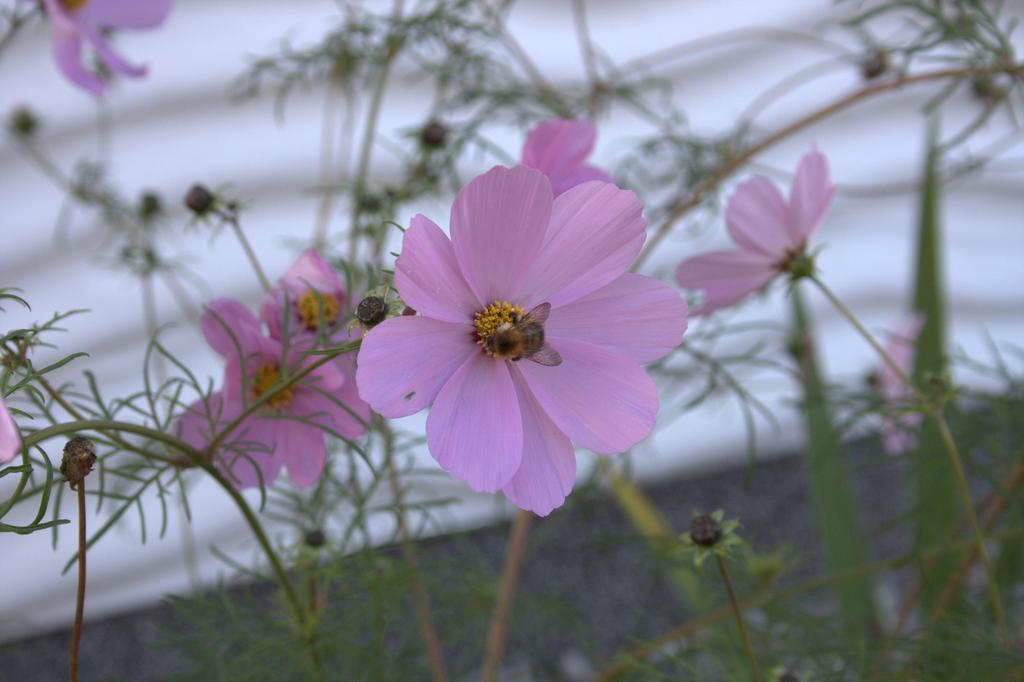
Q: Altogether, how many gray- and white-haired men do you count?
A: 0